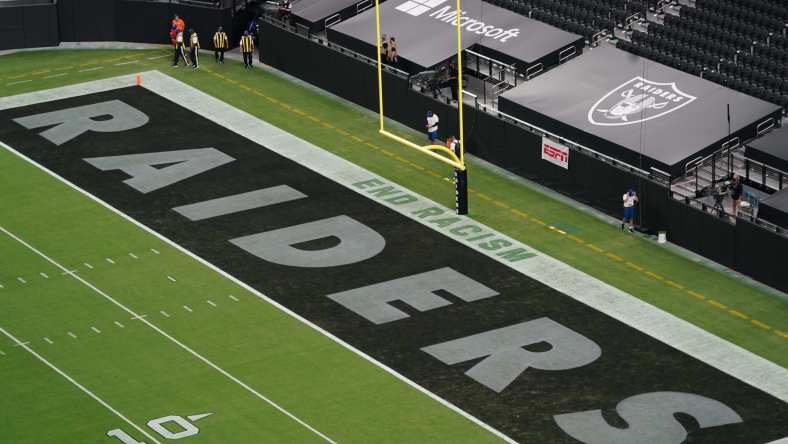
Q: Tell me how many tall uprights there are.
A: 2